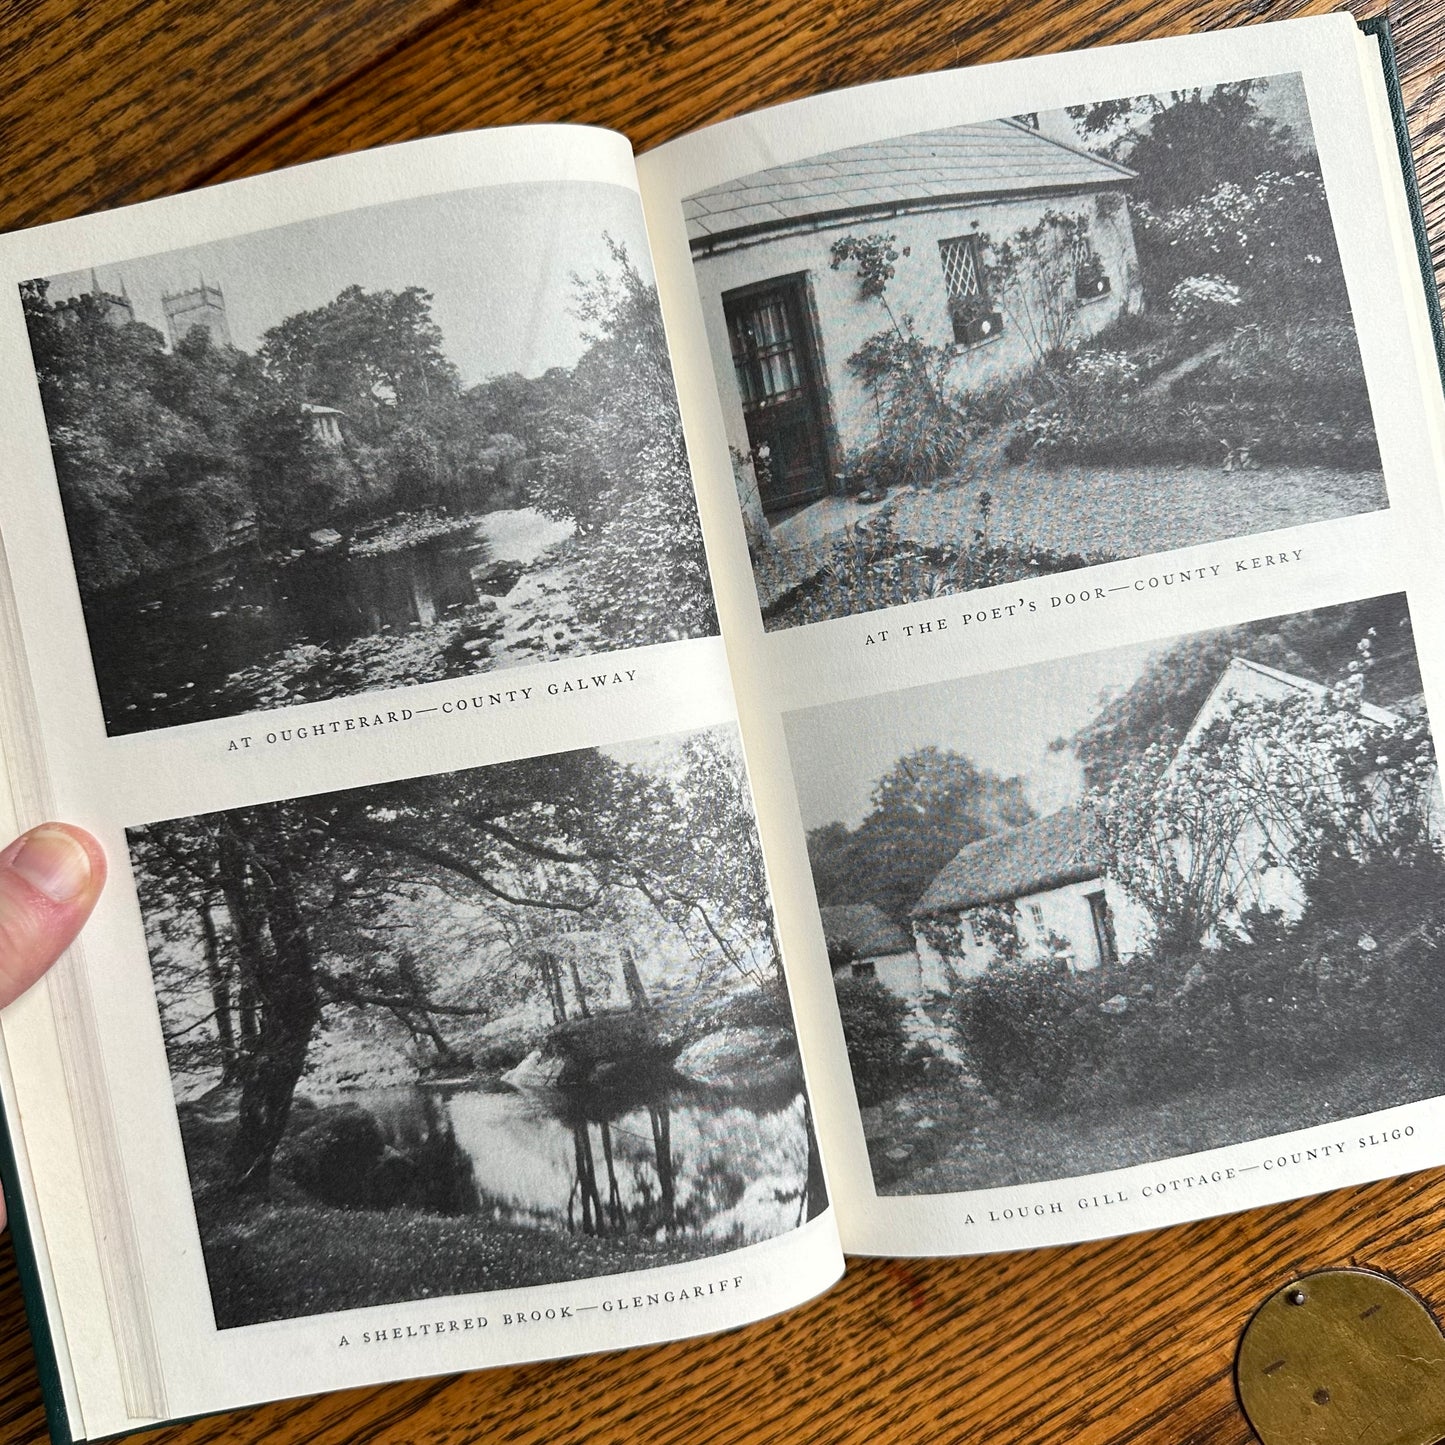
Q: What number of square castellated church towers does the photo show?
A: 2